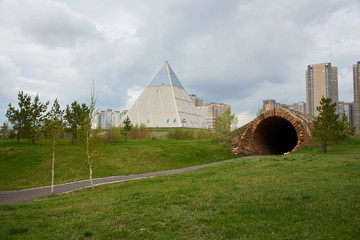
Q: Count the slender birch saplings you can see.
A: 2